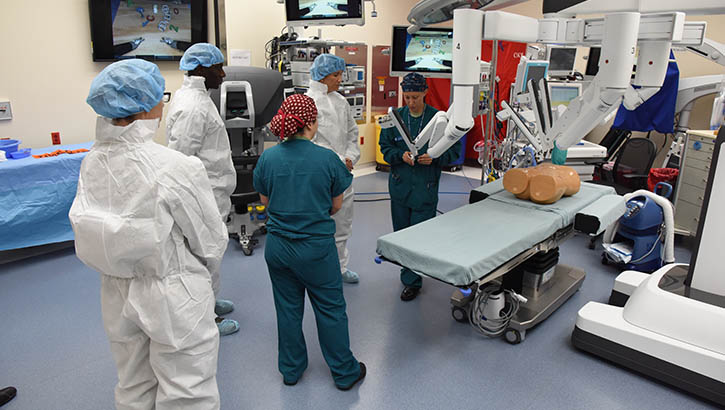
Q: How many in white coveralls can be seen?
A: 3